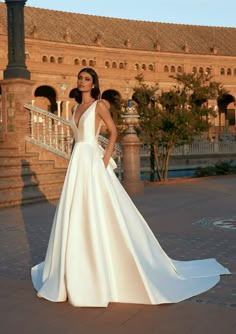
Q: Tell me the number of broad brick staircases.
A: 1